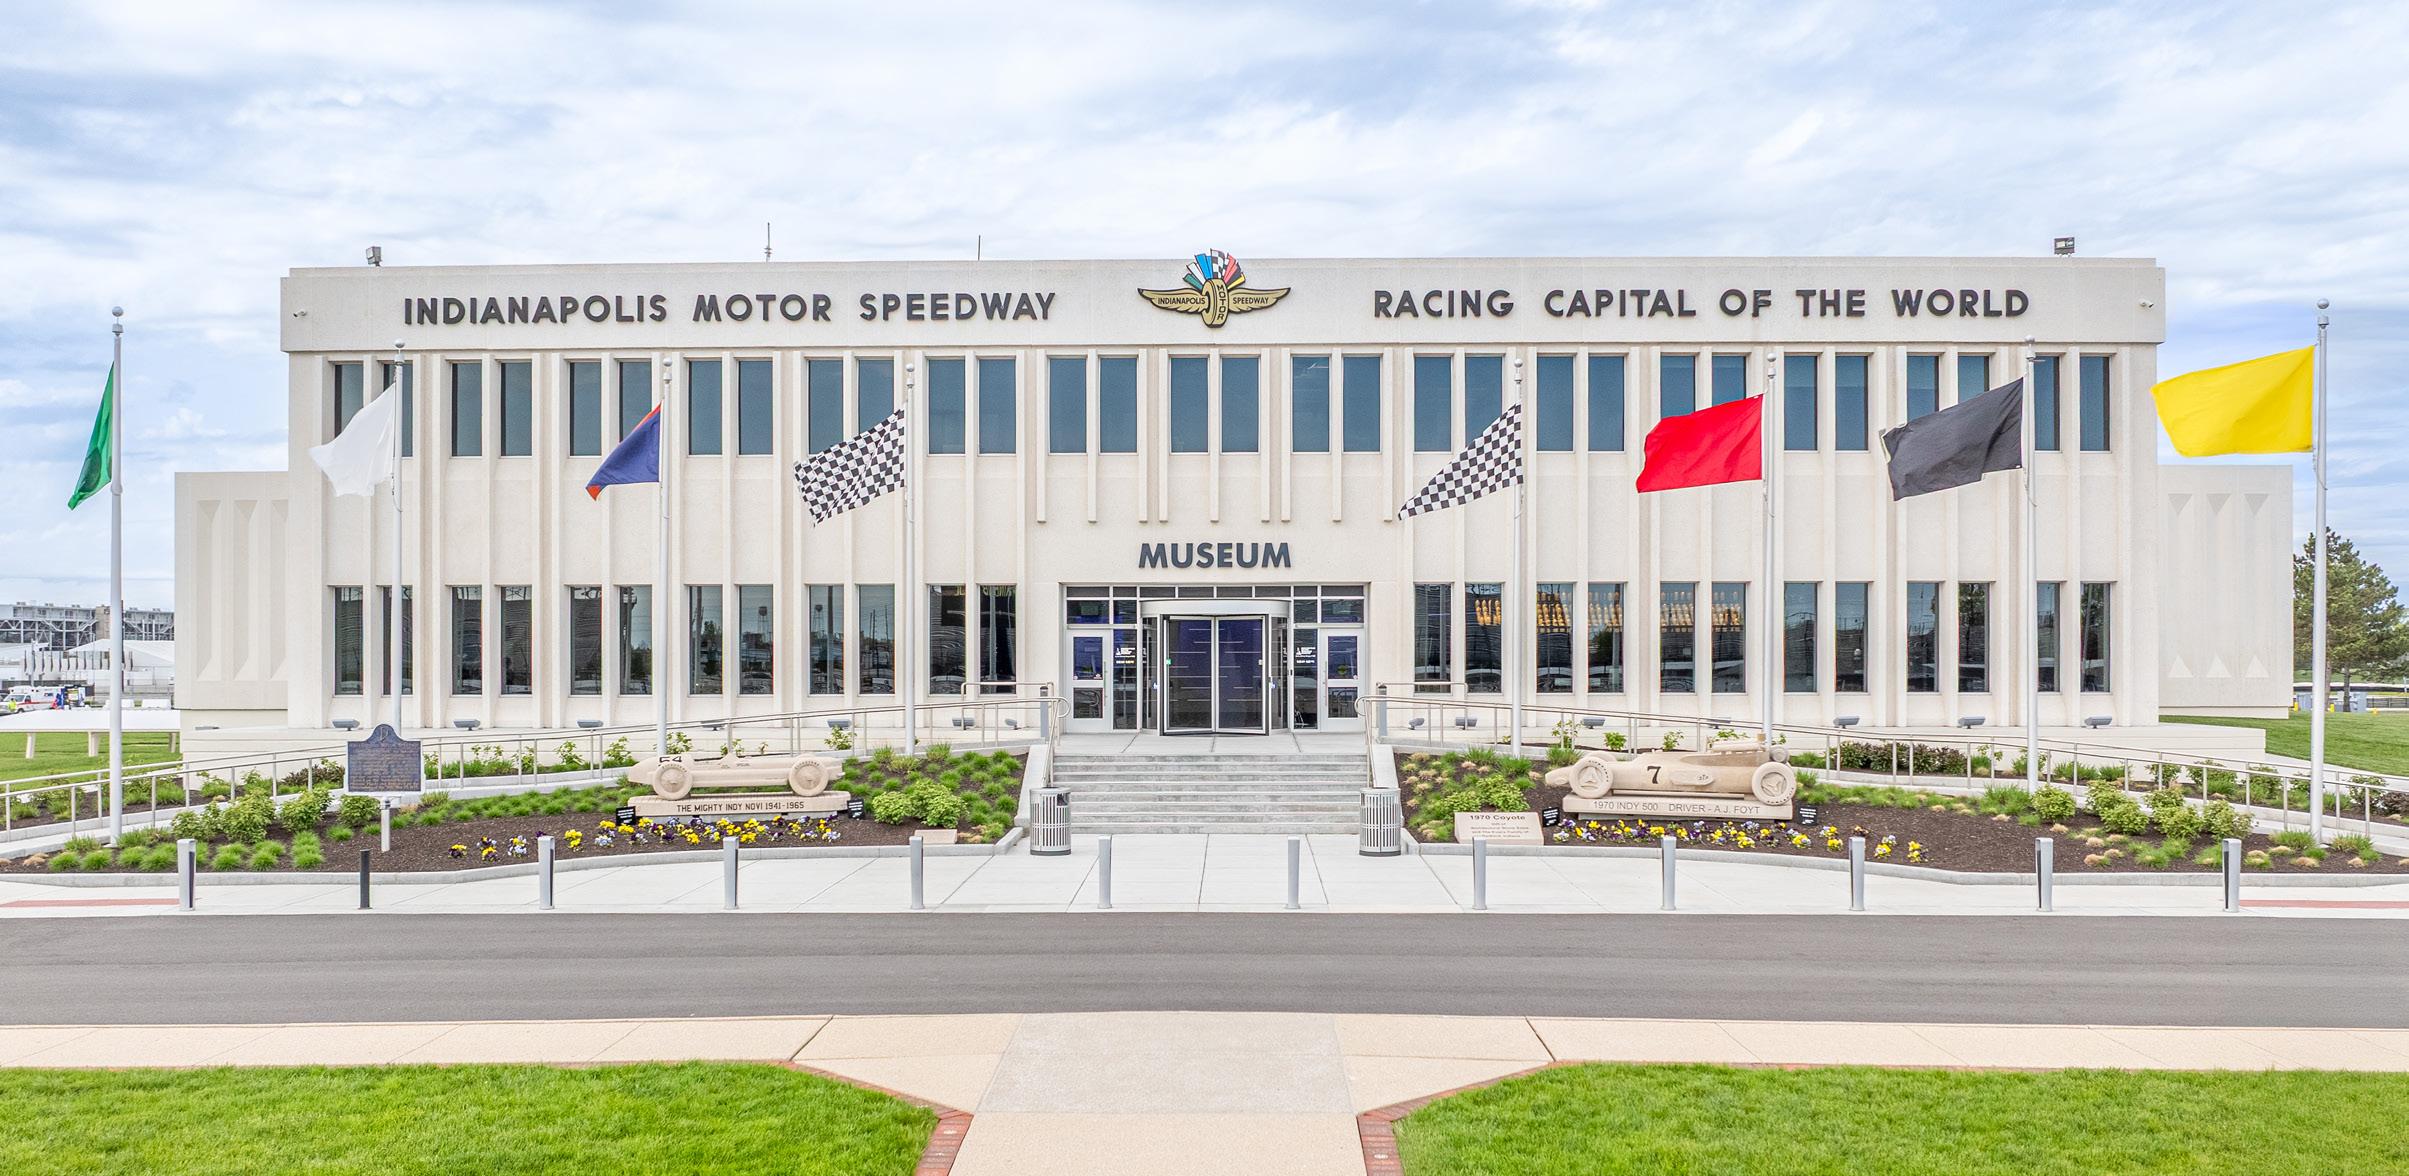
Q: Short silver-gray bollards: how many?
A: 11